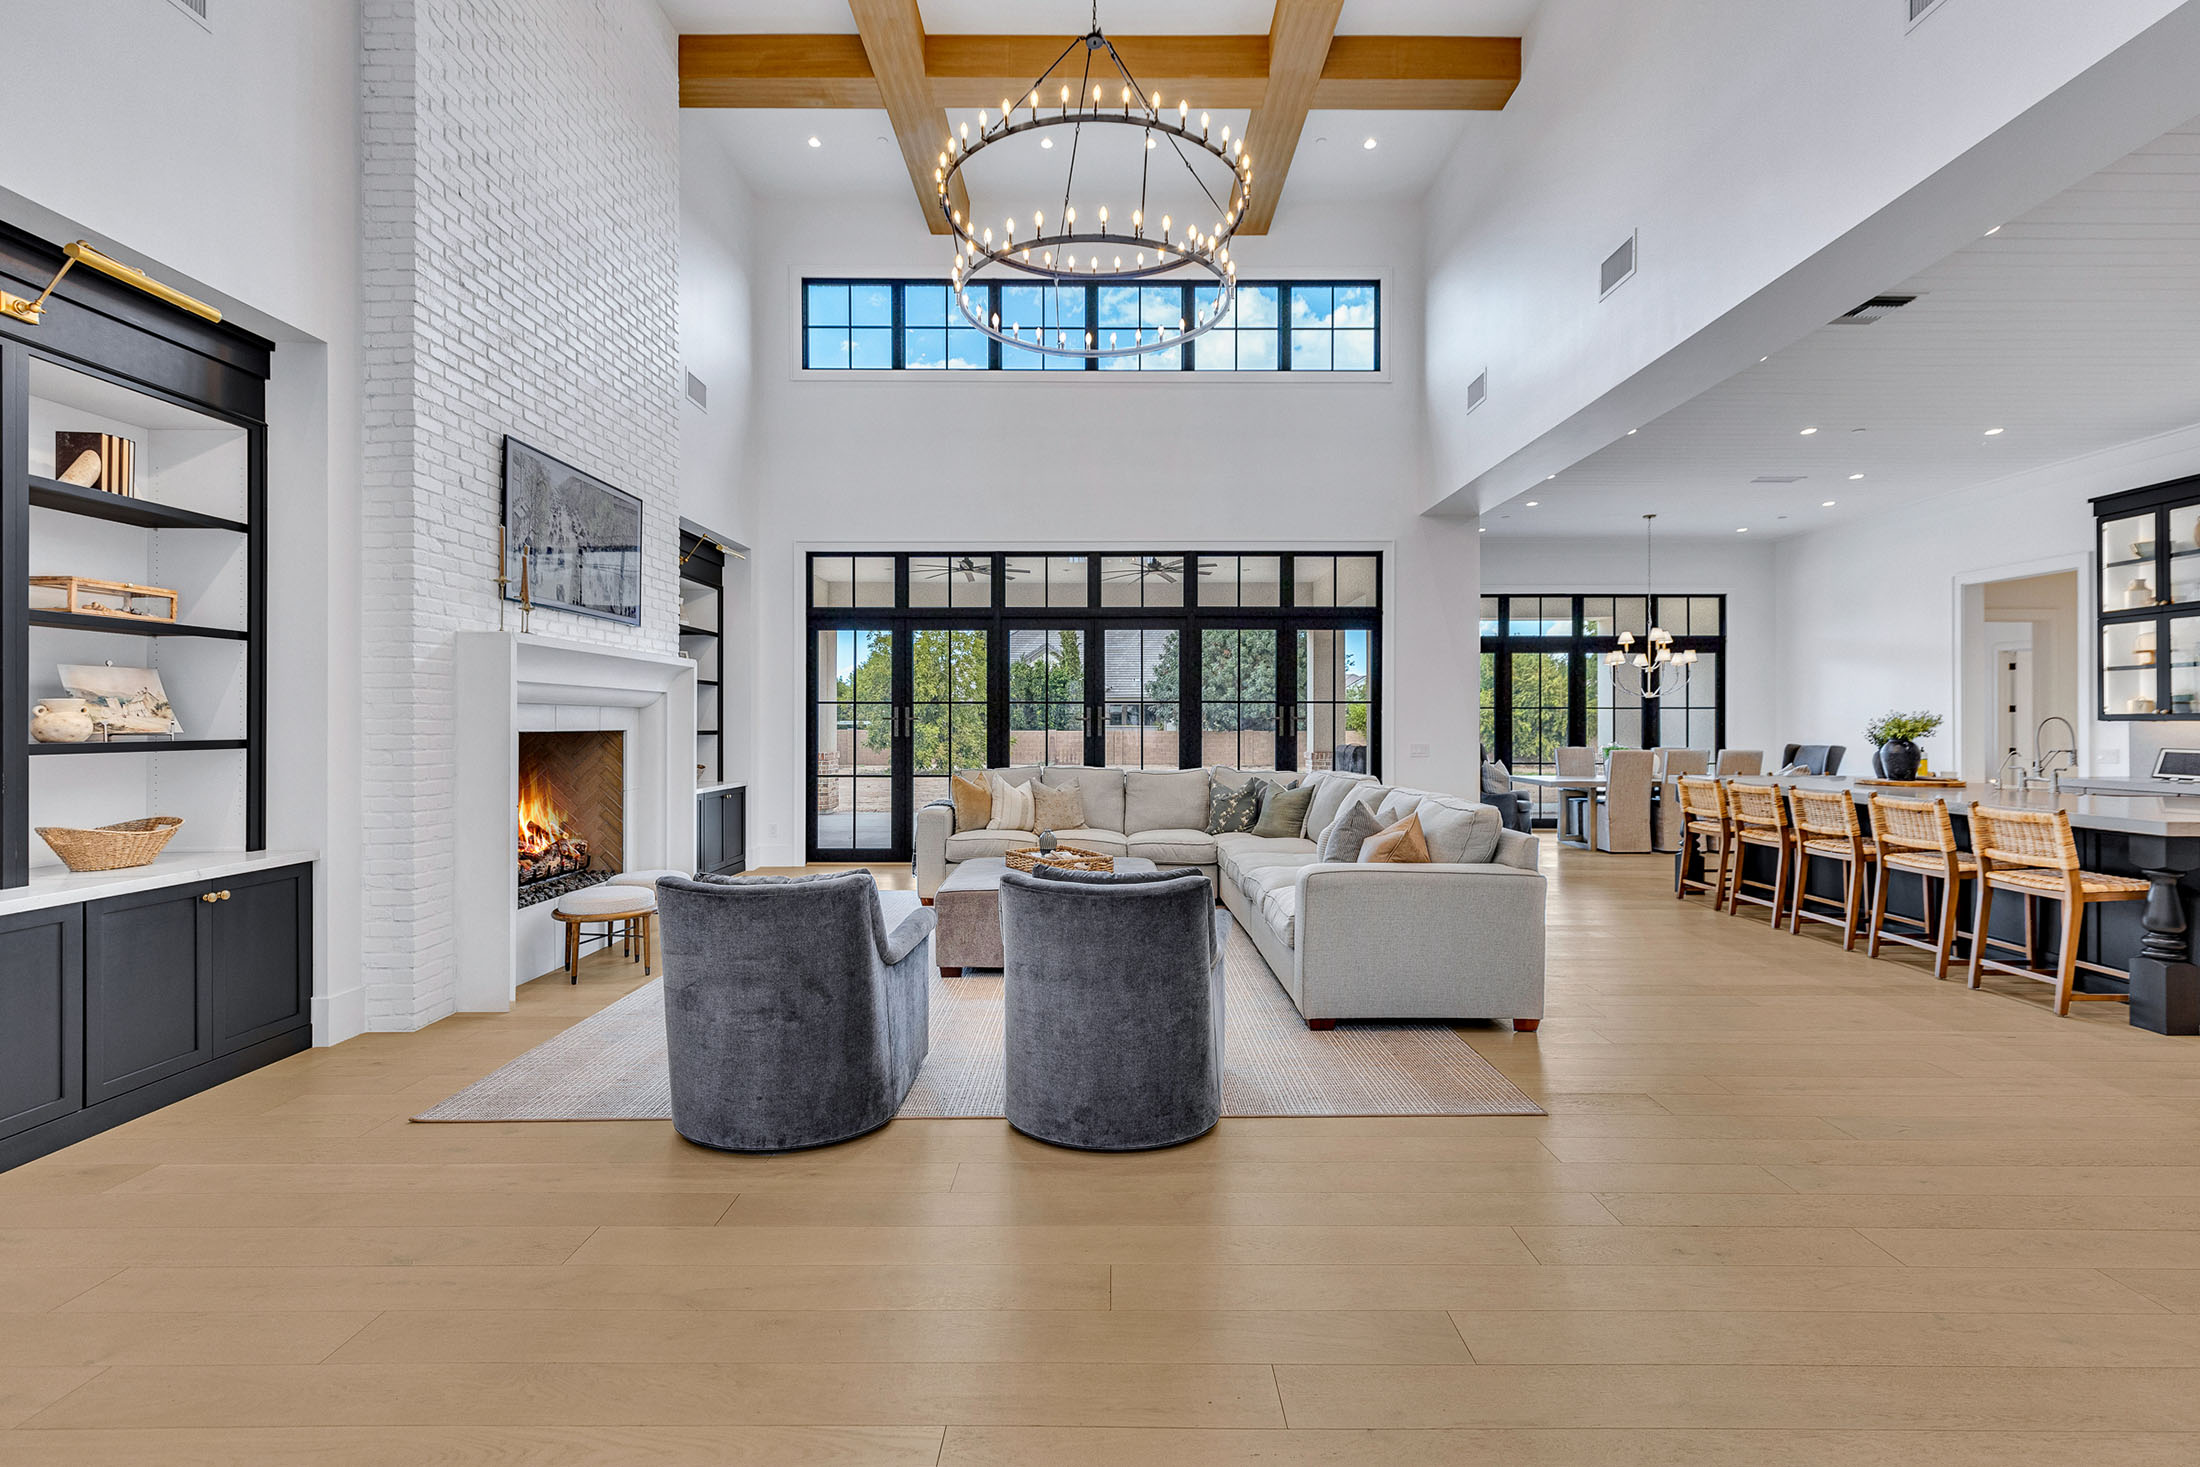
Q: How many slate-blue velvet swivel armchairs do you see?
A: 2